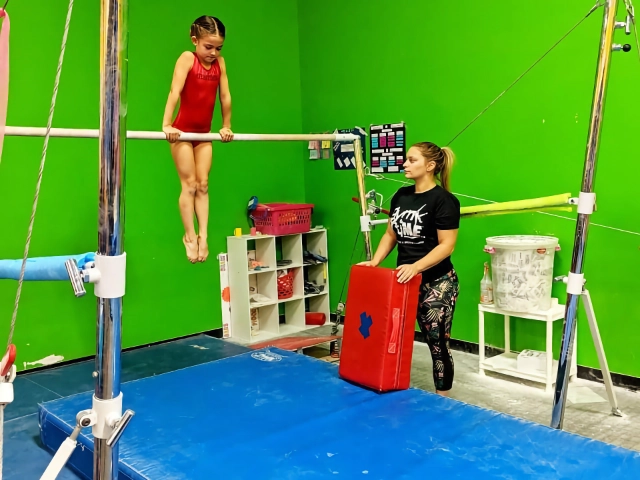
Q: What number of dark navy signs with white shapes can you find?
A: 1